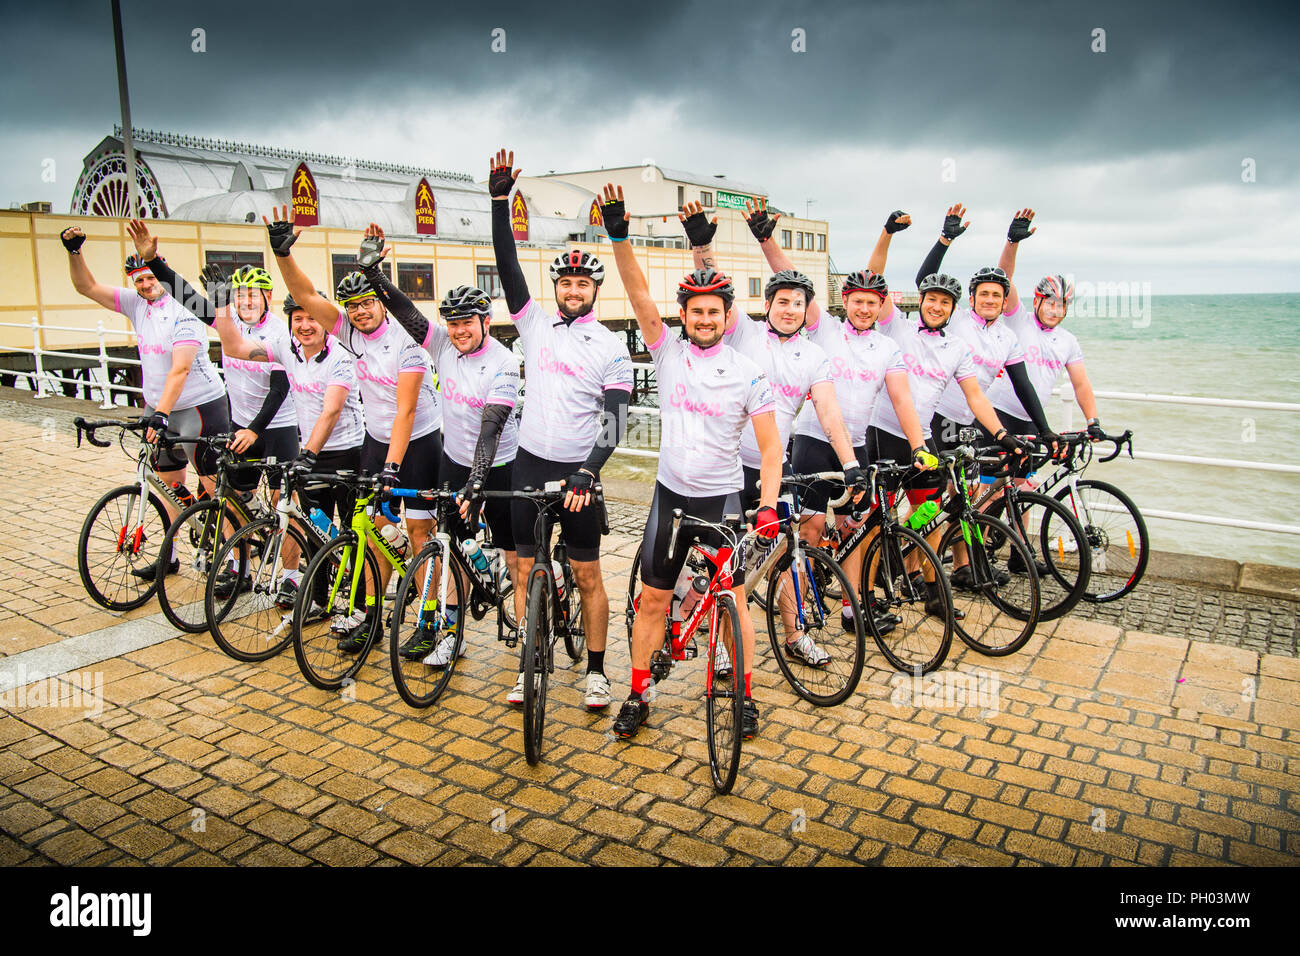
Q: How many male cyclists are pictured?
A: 12